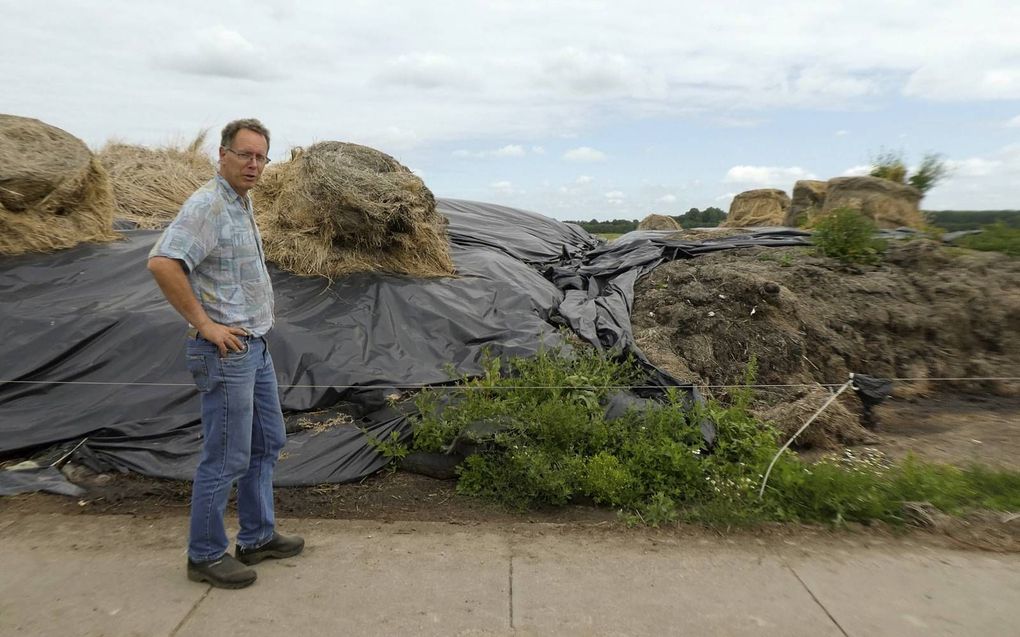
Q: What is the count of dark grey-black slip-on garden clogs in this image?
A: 2